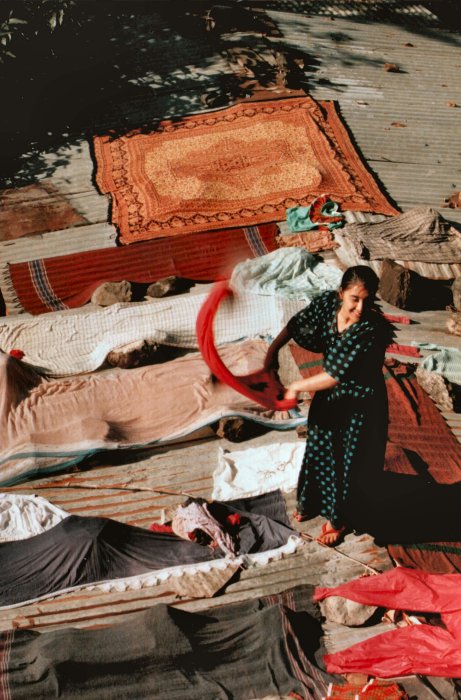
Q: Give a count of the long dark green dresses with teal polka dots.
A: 1